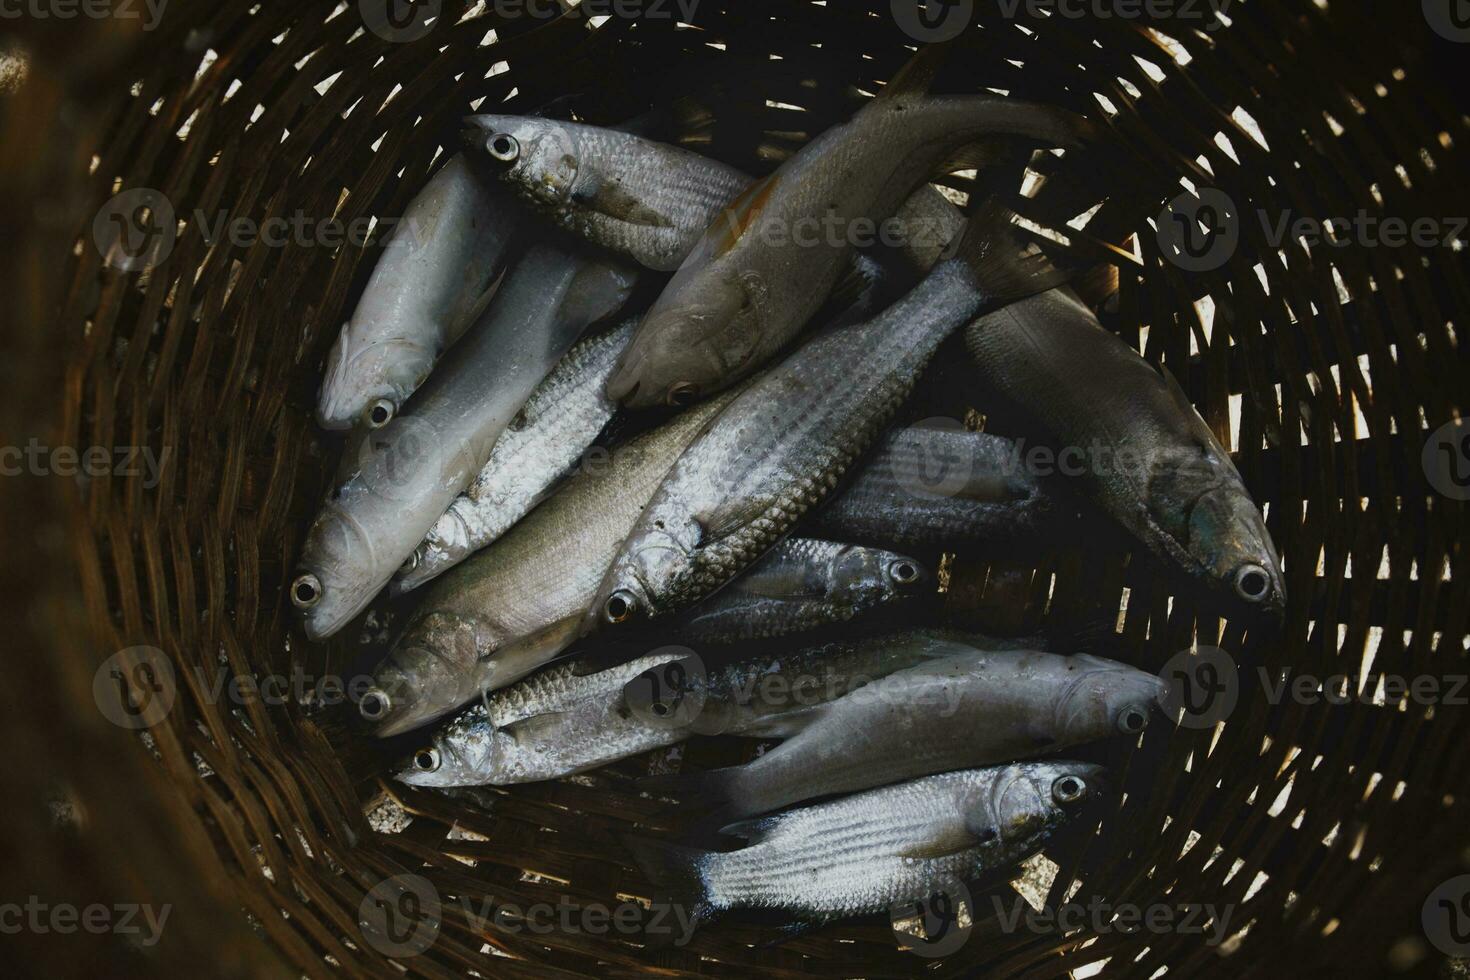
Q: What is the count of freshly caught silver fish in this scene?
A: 14